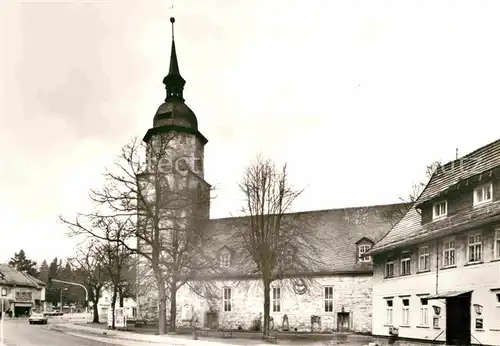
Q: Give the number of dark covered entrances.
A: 1